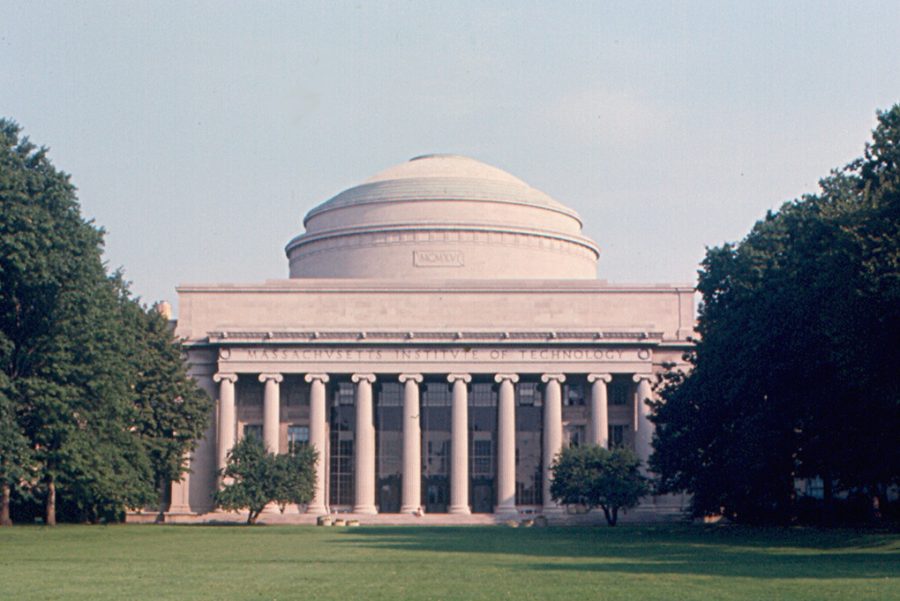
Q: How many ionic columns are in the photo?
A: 10